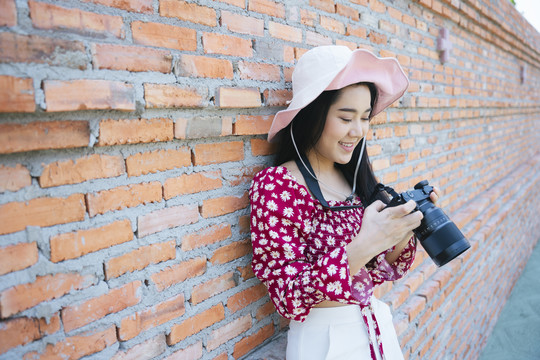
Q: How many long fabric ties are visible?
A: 2